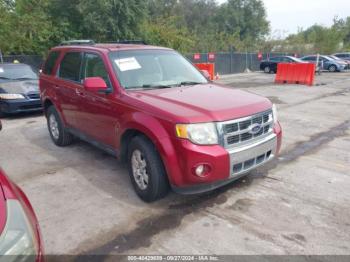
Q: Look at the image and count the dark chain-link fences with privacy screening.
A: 1